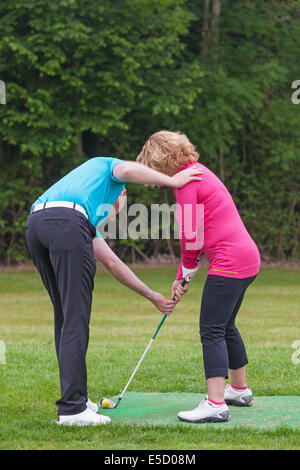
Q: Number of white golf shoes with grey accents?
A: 2